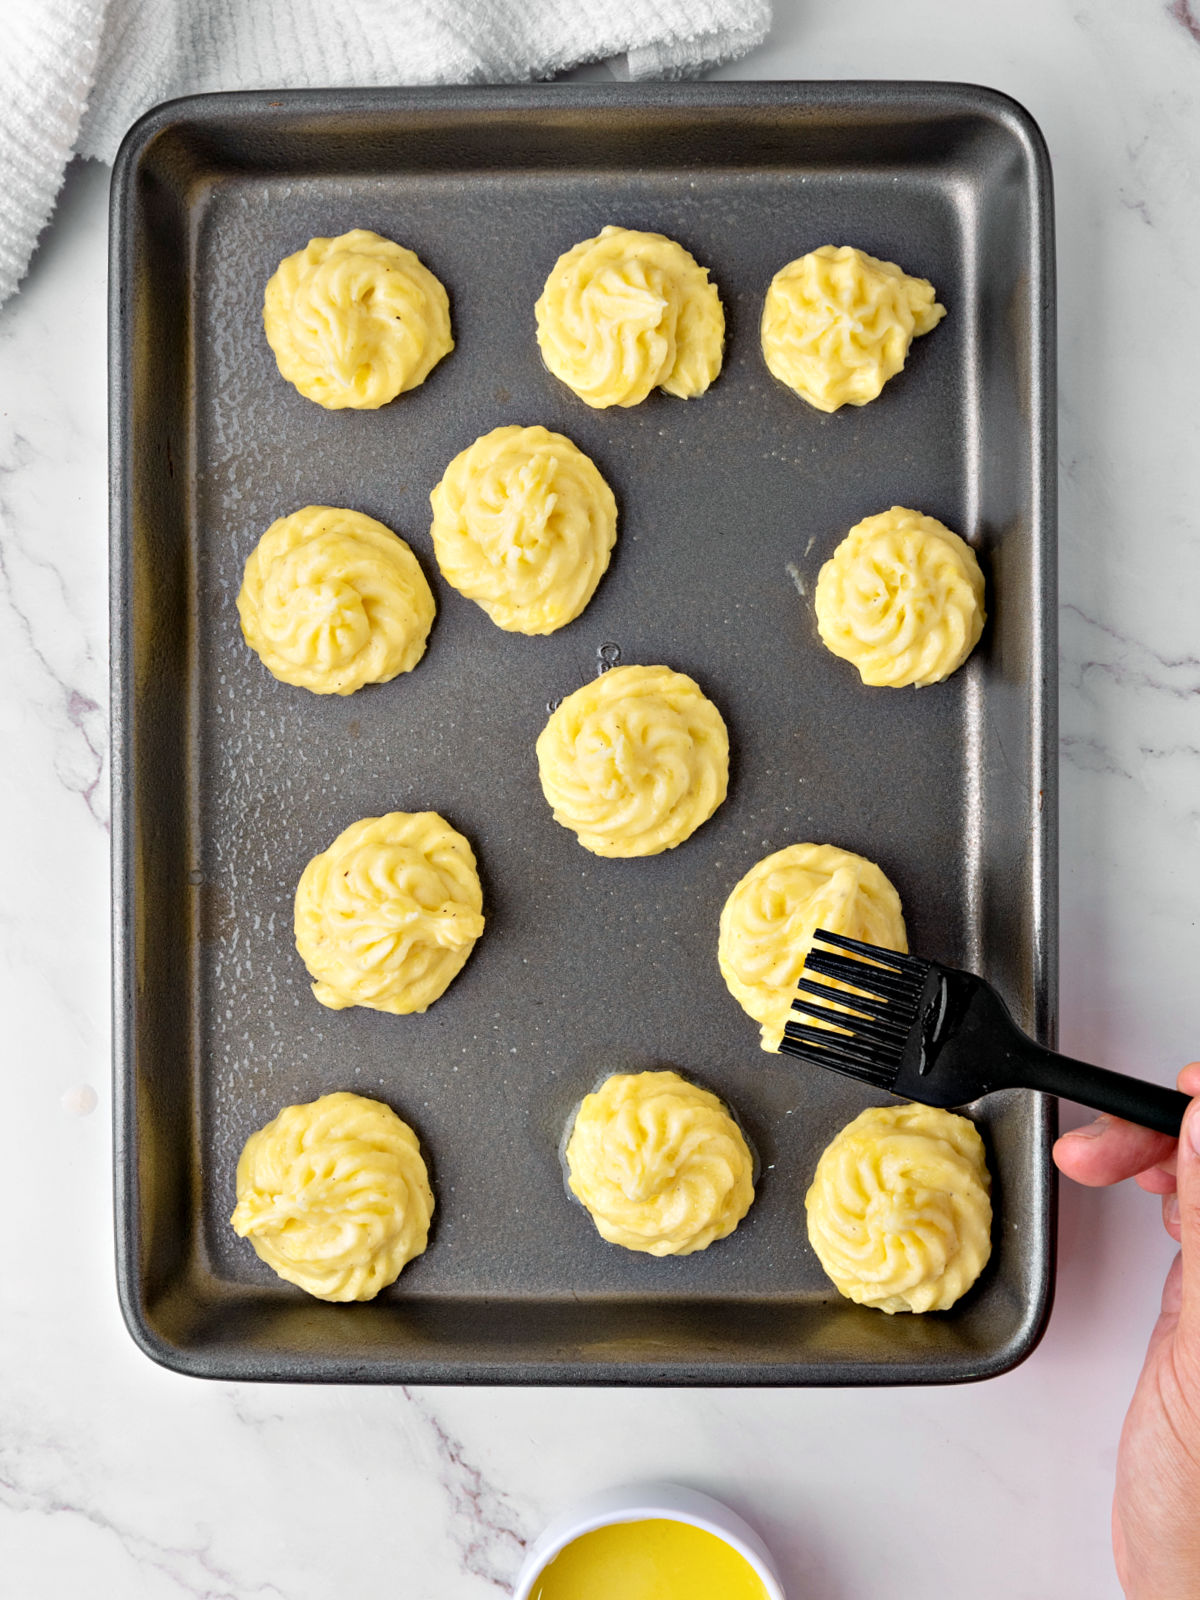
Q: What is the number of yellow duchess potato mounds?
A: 12